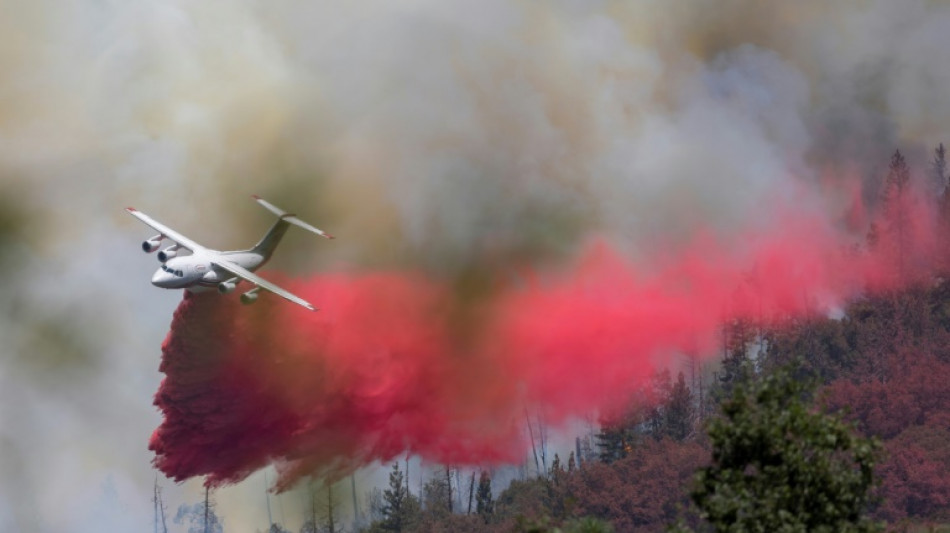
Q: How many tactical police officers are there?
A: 0